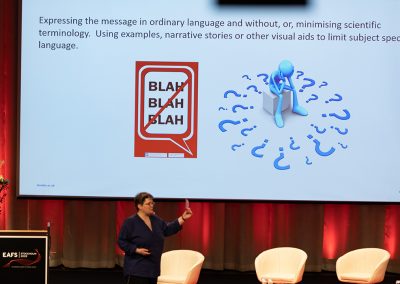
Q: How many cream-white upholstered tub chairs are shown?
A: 3